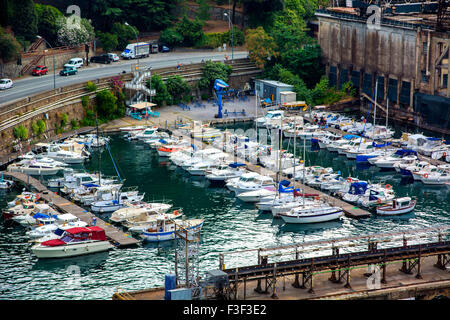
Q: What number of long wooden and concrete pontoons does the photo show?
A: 3